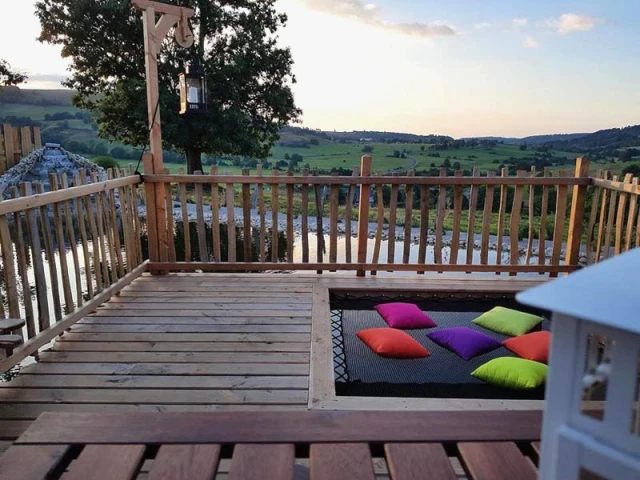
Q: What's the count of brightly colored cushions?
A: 6